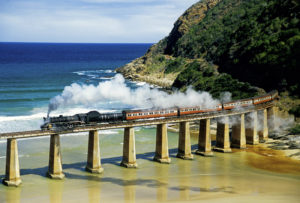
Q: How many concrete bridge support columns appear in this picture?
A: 11